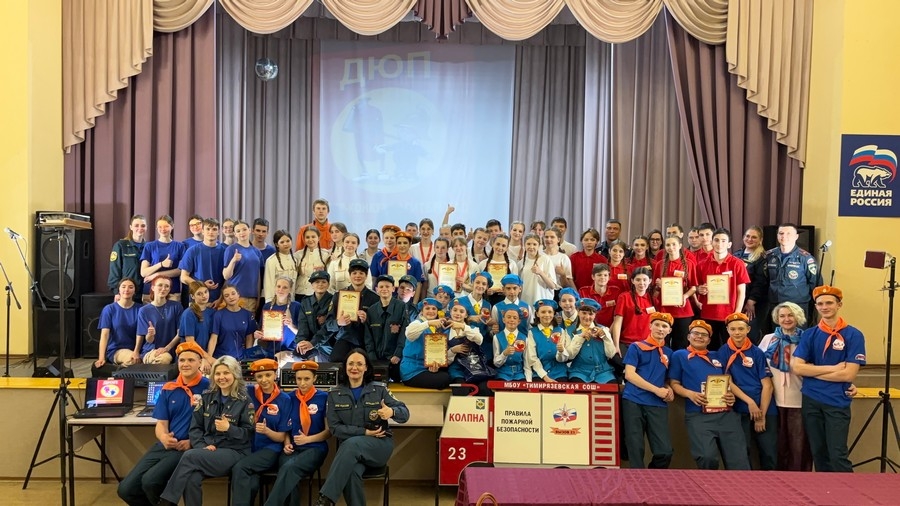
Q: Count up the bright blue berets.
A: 9